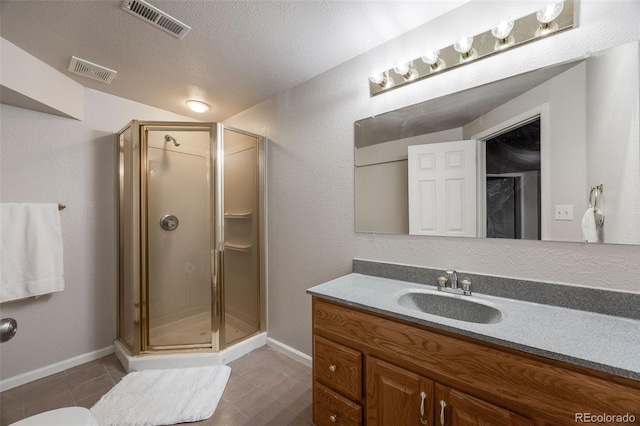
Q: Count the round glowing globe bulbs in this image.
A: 6